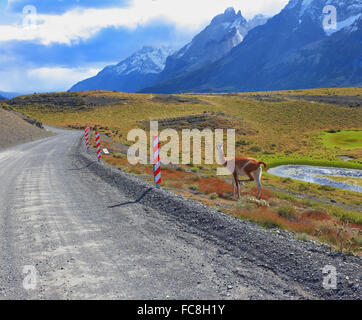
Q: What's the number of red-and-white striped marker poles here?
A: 3